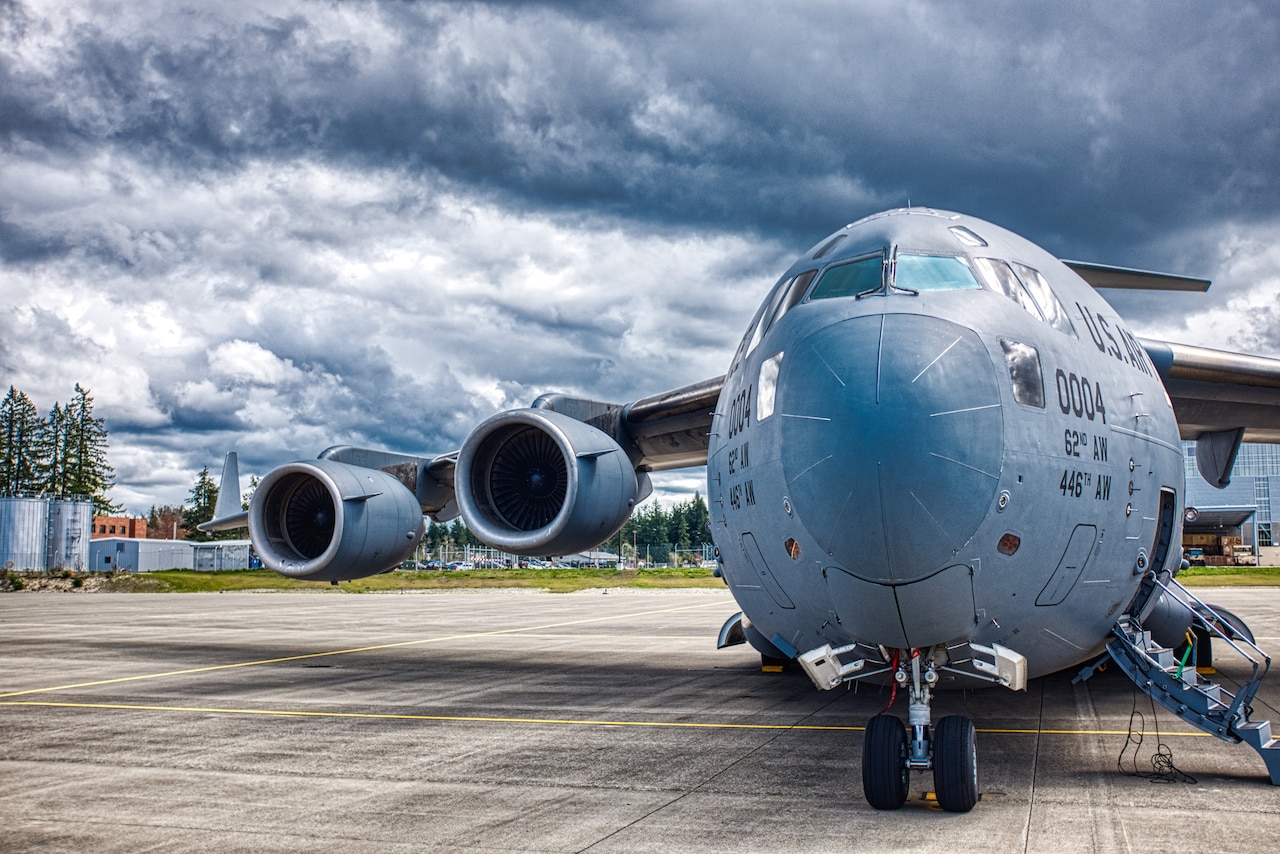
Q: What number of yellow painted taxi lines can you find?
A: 2